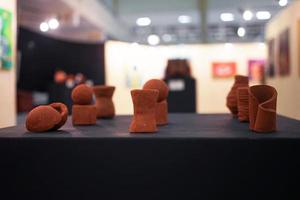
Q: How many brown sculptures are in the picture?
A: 8